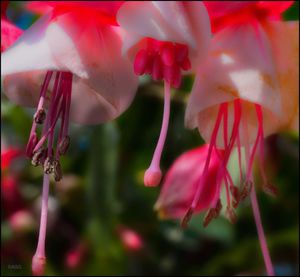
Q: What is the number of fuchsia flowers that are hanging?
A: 3